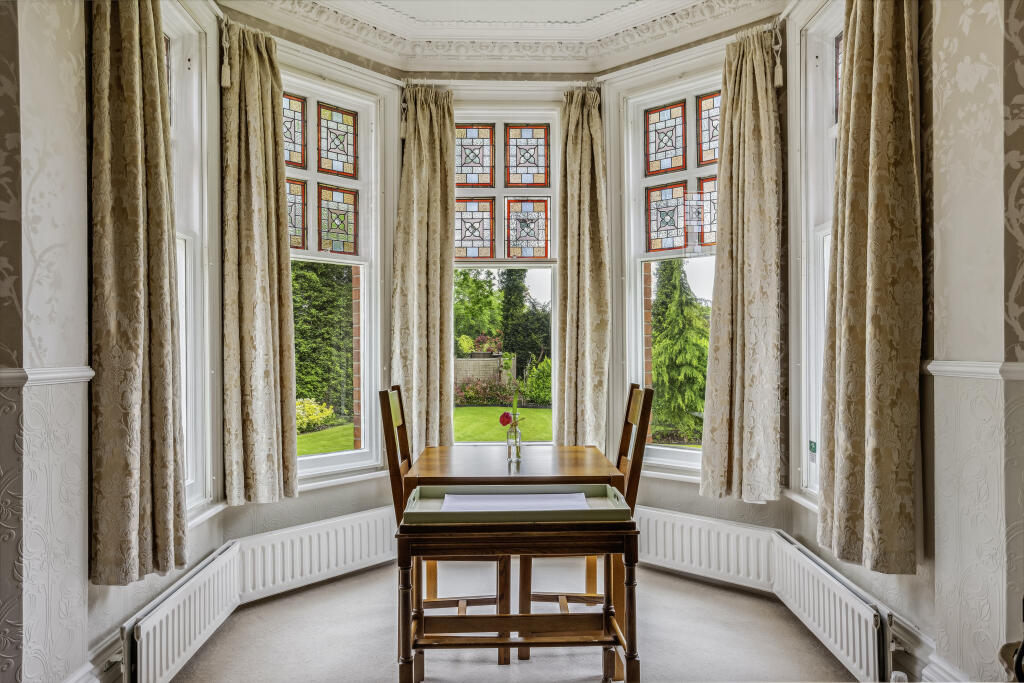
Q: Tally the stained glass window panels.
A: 12